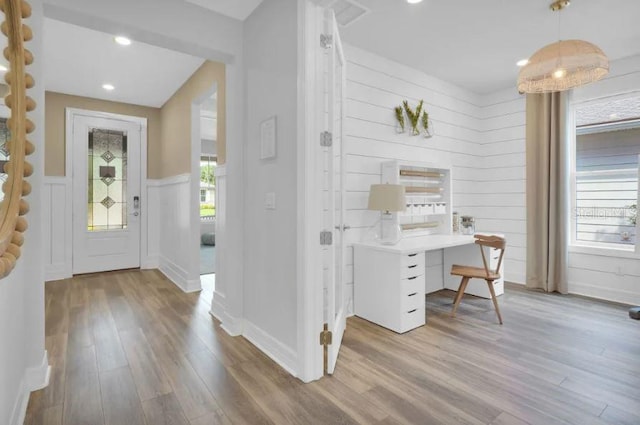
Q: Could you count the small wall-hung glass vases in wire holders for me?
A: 3